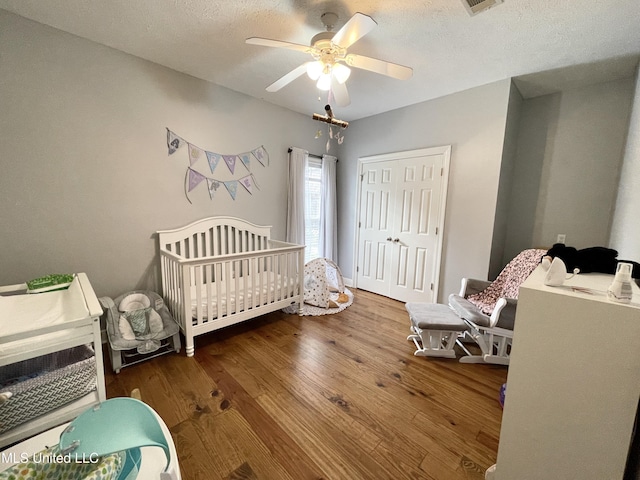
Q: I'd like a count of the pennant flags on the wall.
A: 10